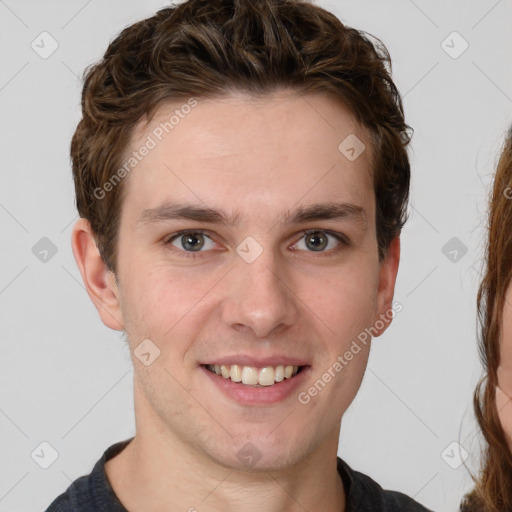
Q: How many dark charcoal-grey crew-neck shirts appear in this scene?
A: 1